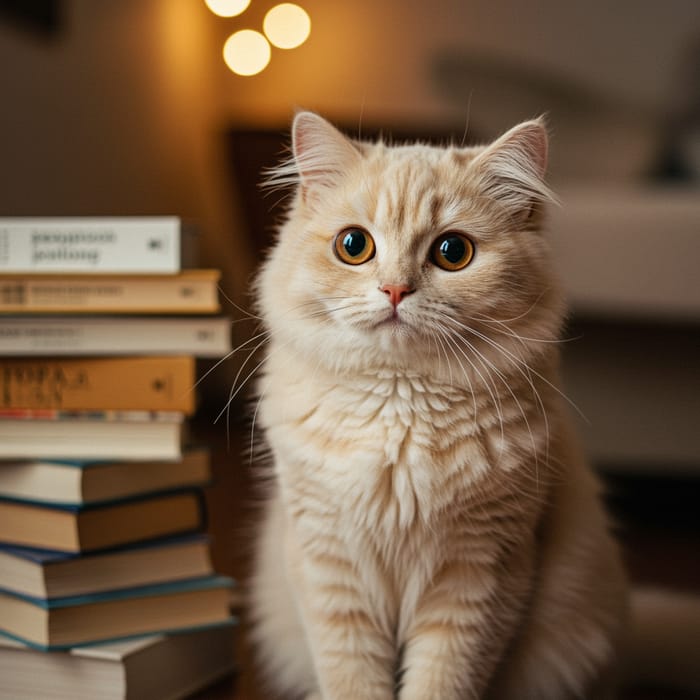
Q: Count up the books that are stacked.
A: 10